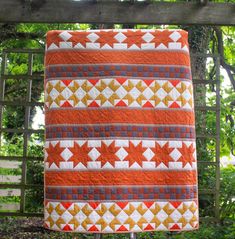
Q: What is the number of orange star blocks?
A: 12